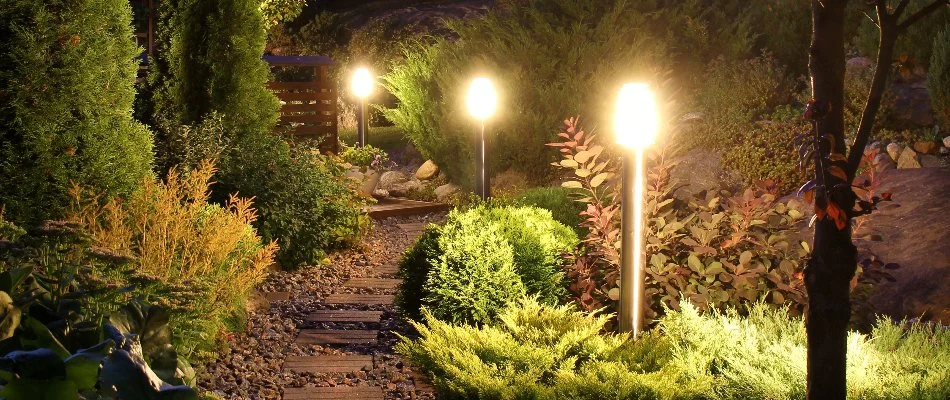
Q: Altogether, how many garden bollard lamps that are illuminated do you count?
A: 3